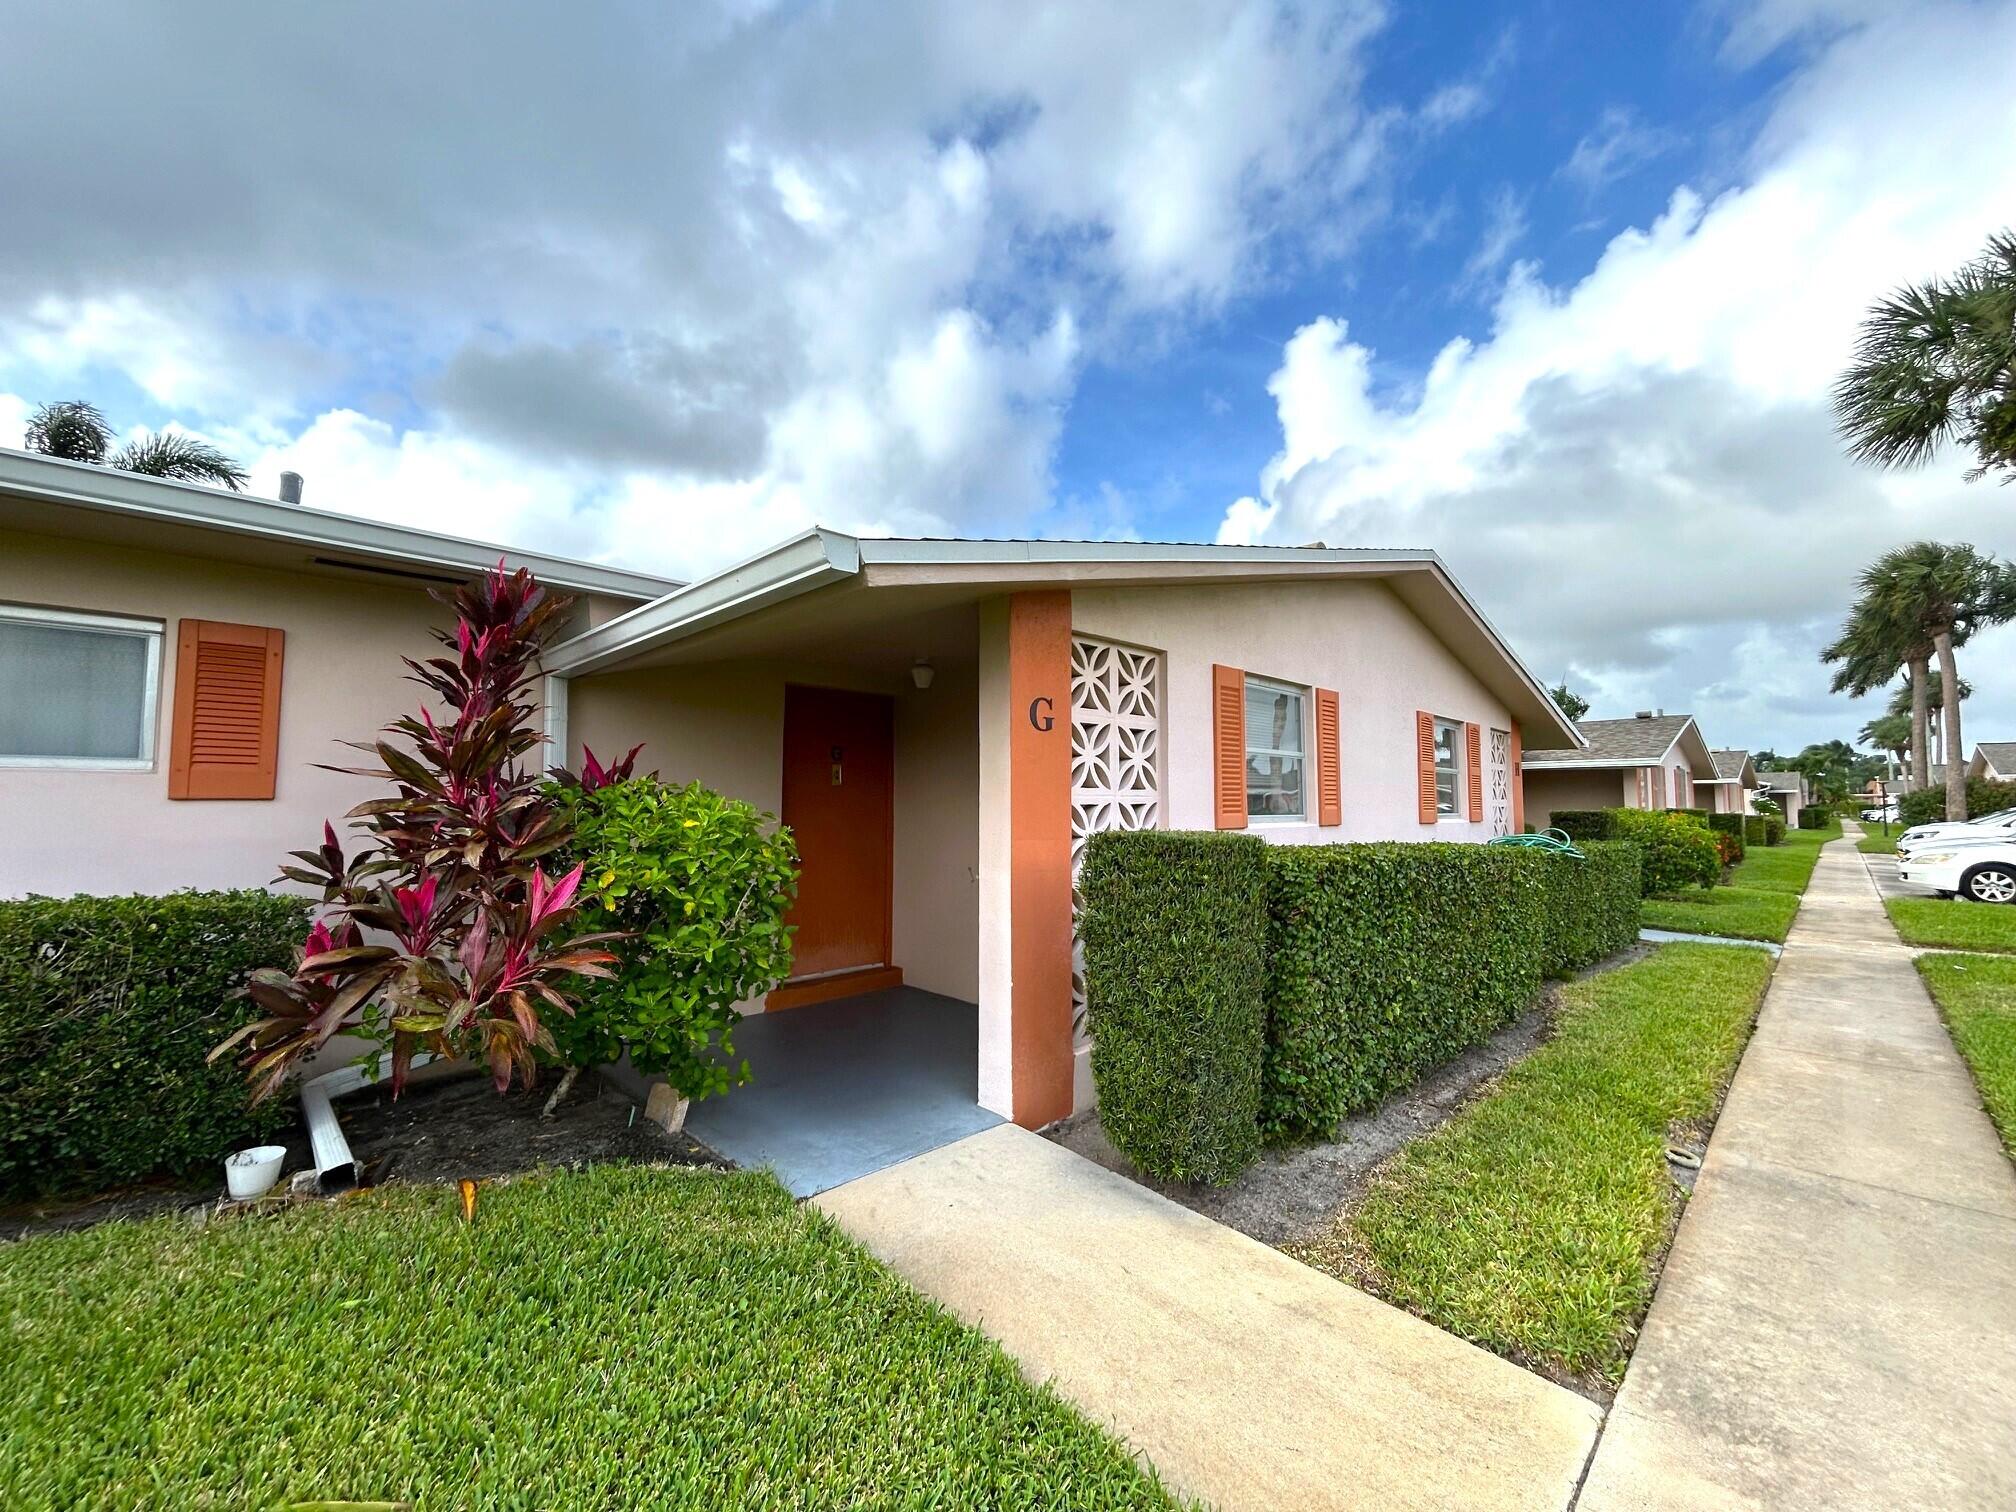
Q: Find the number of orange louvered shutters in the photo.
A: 5